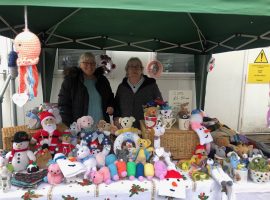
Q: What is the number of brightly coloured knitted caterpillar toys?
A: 1